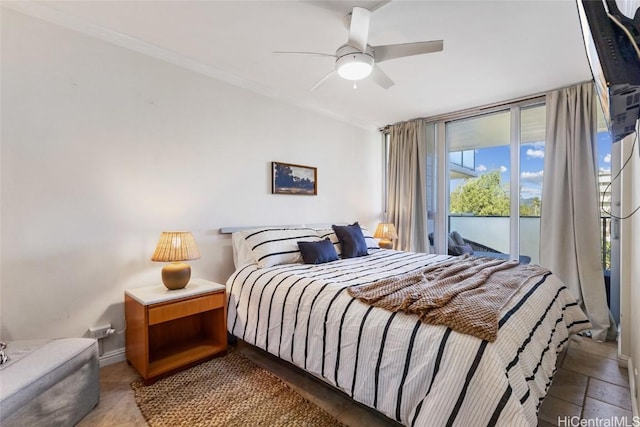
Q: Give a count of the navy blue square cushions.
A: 2